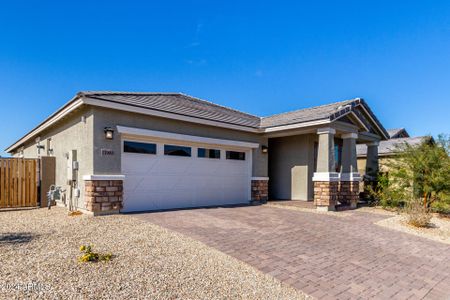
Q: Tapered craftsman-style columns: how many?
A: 3